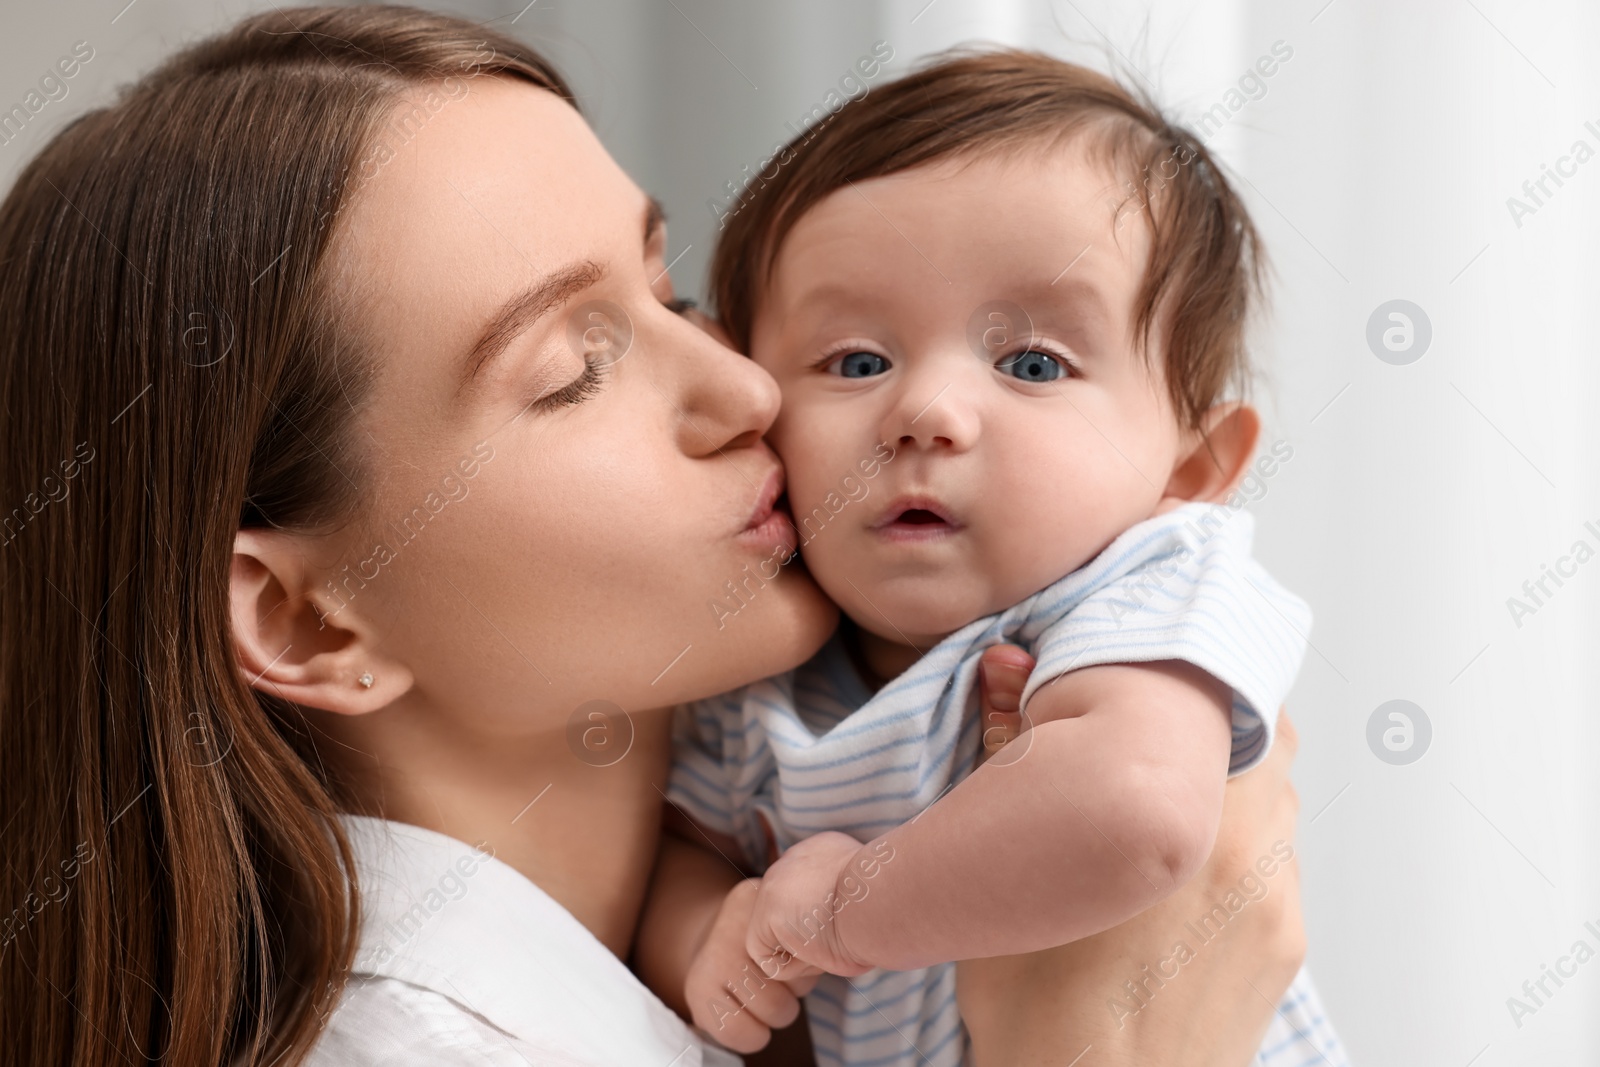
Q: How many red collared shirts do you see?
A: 0